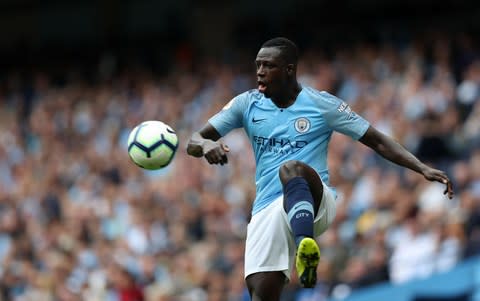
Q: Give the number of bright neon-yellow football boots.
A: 1